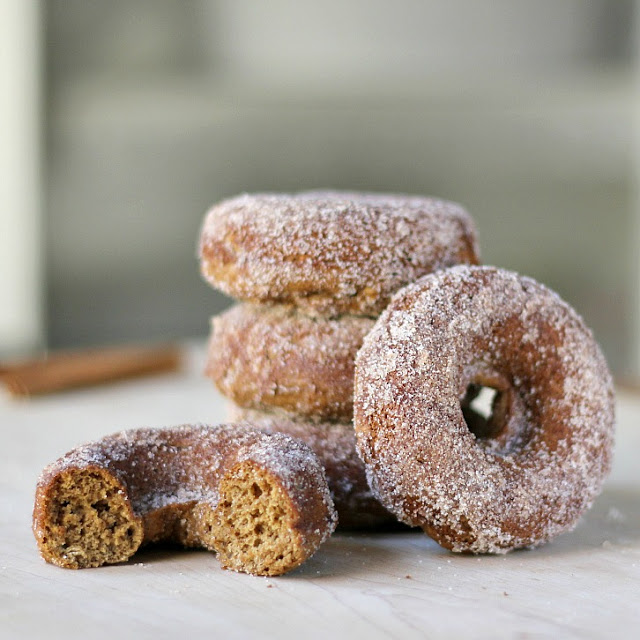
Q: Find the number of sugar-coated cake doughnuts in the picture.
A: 5